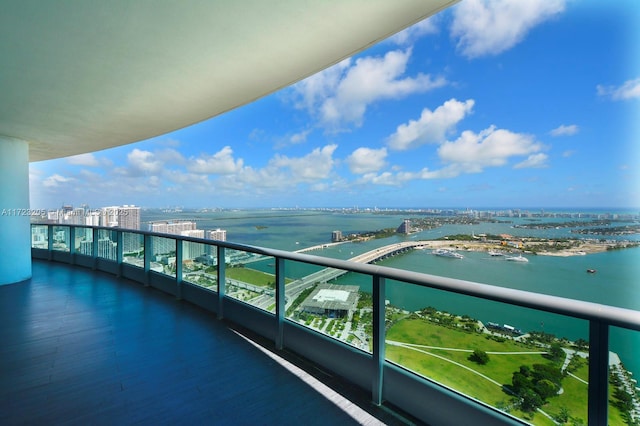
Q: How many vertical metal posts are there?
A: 10